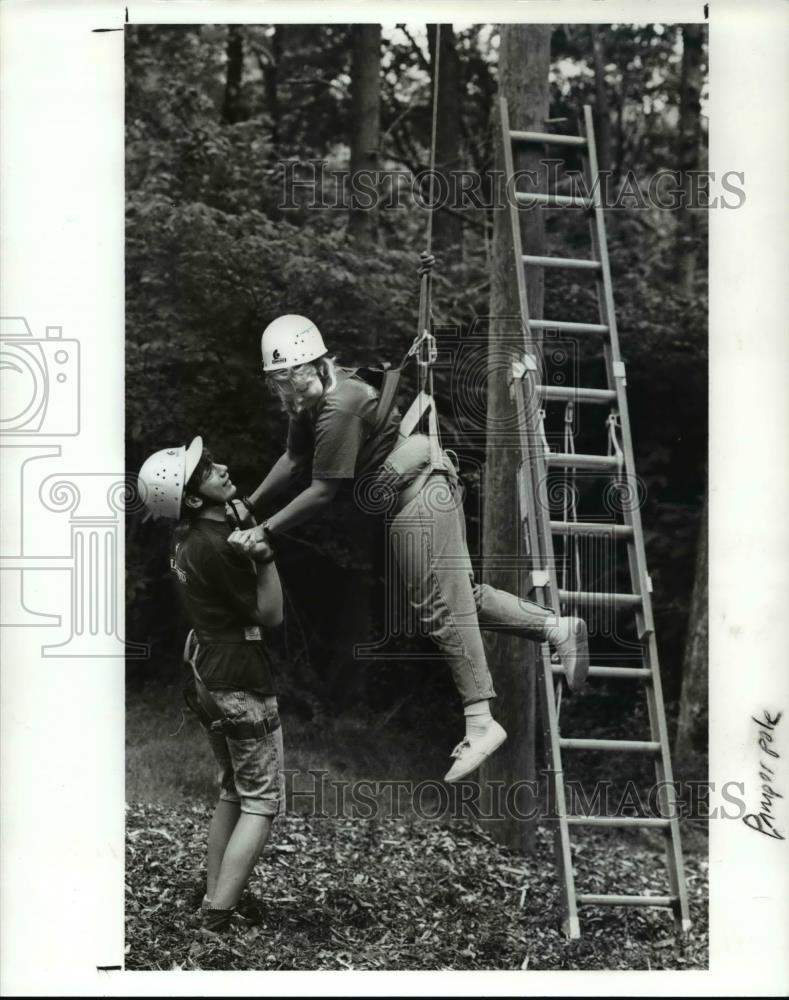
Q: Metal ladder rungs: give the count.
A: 12